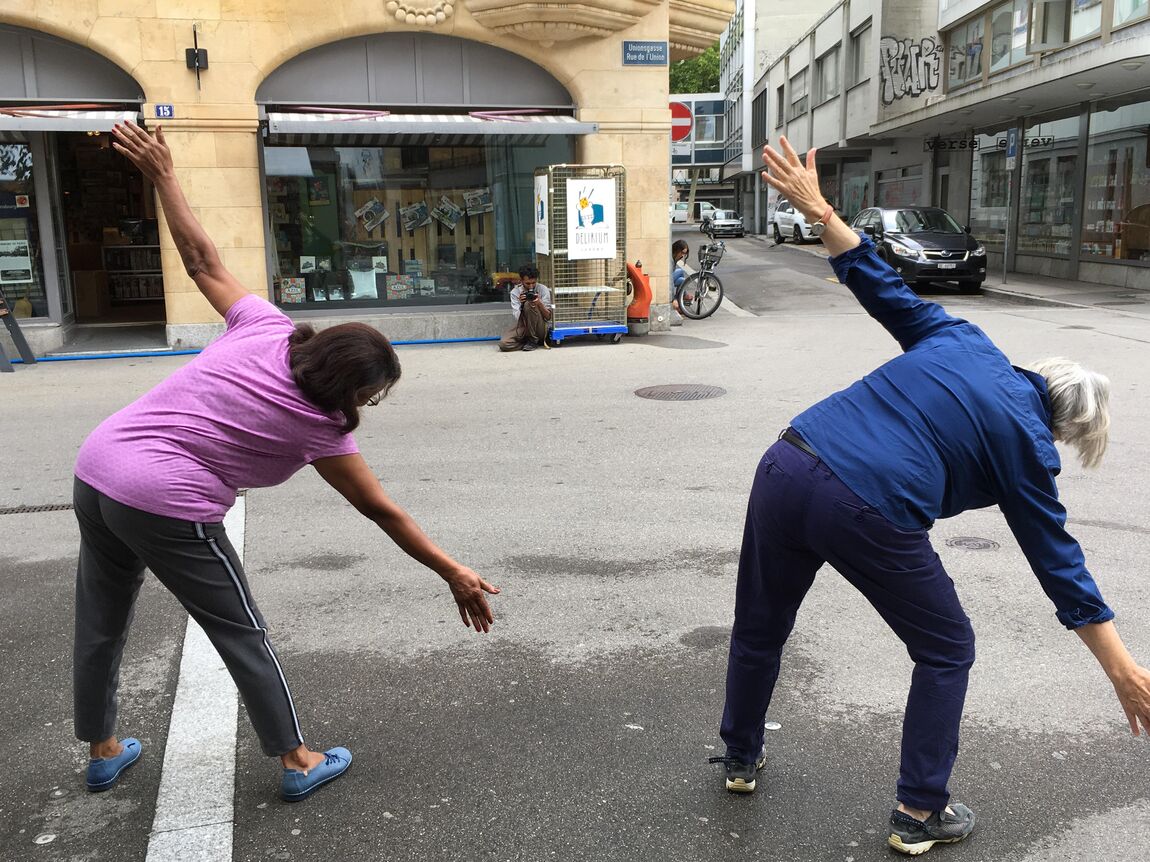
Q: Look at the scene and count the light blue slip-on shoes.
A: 2